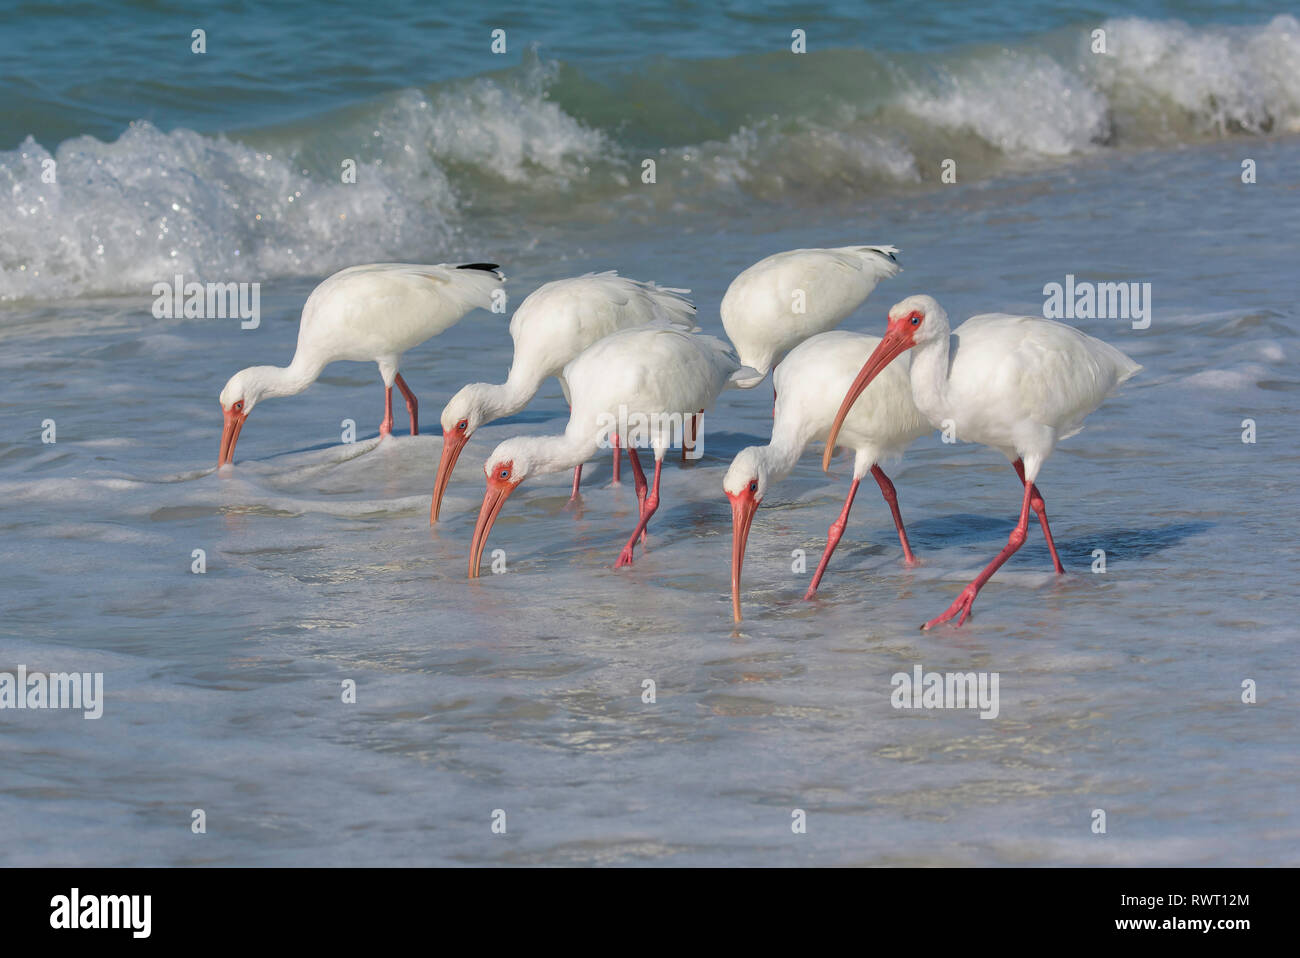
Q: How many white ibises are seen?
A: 6